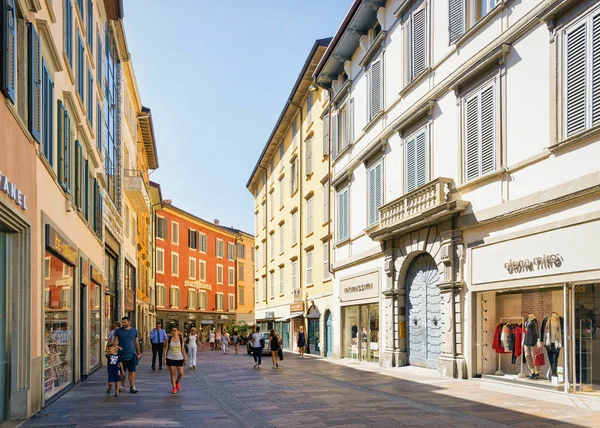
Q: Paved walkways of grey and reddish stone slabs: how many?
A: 1